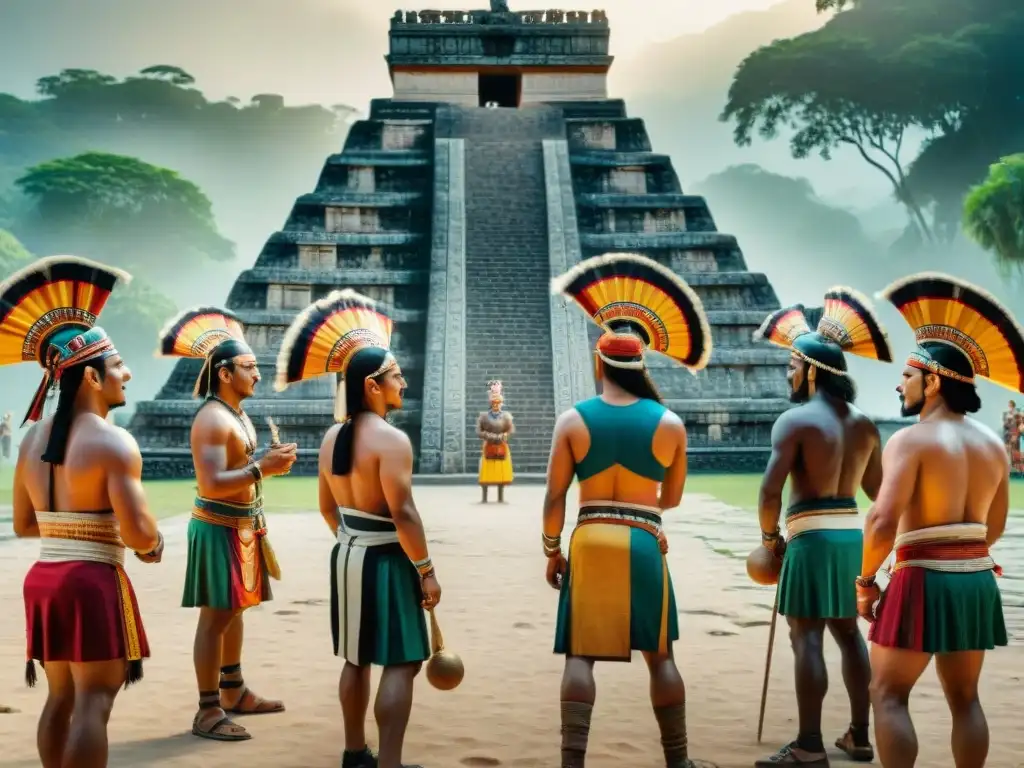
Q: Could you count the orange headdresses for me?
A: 6